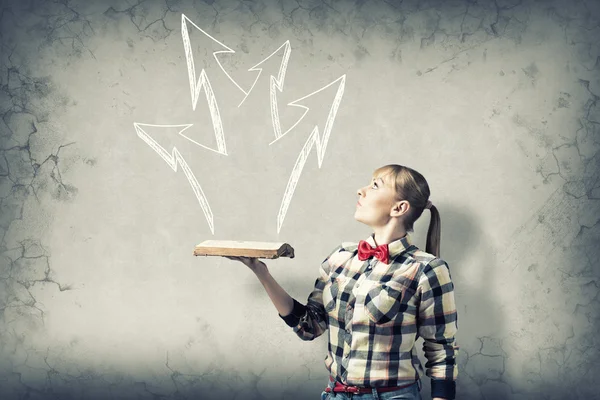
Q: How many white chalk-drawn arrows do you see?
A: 4